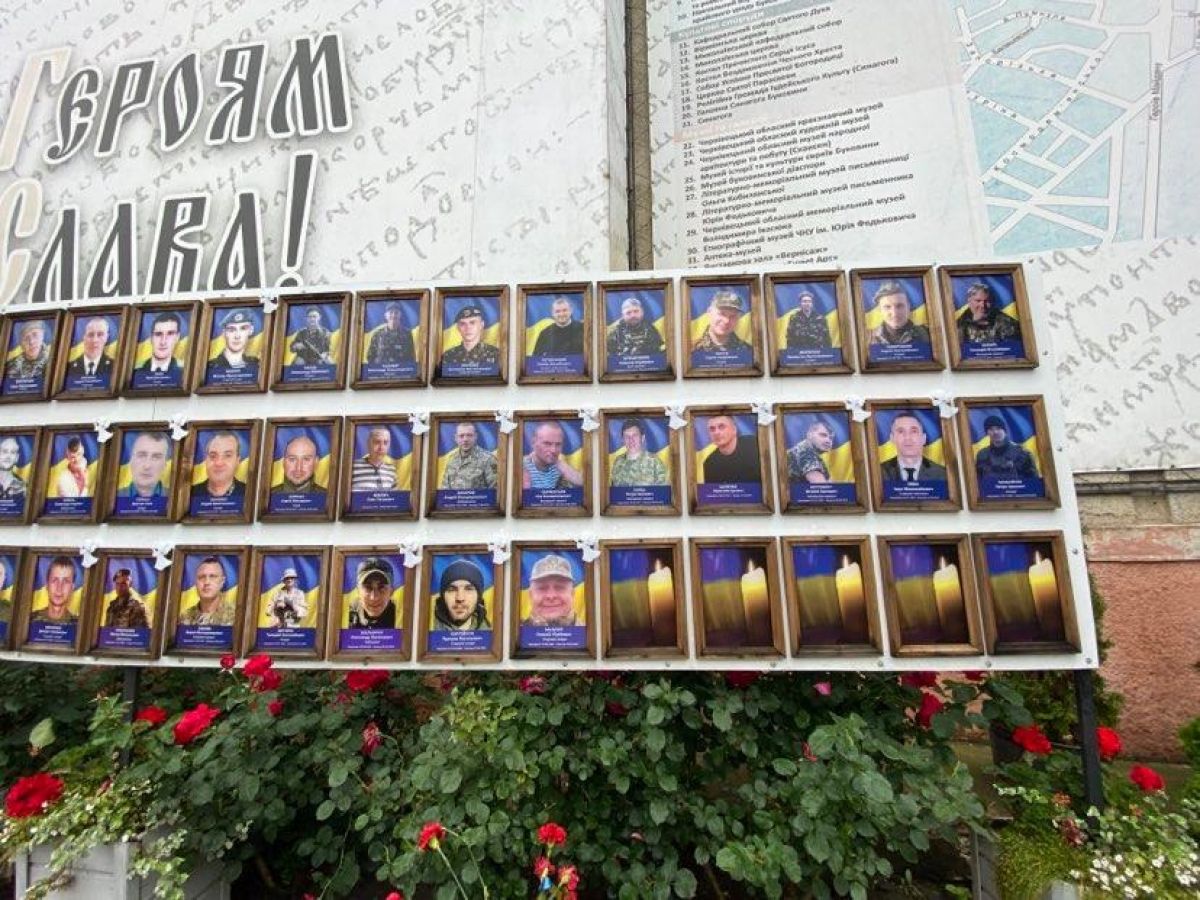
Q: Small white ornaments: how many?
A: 15